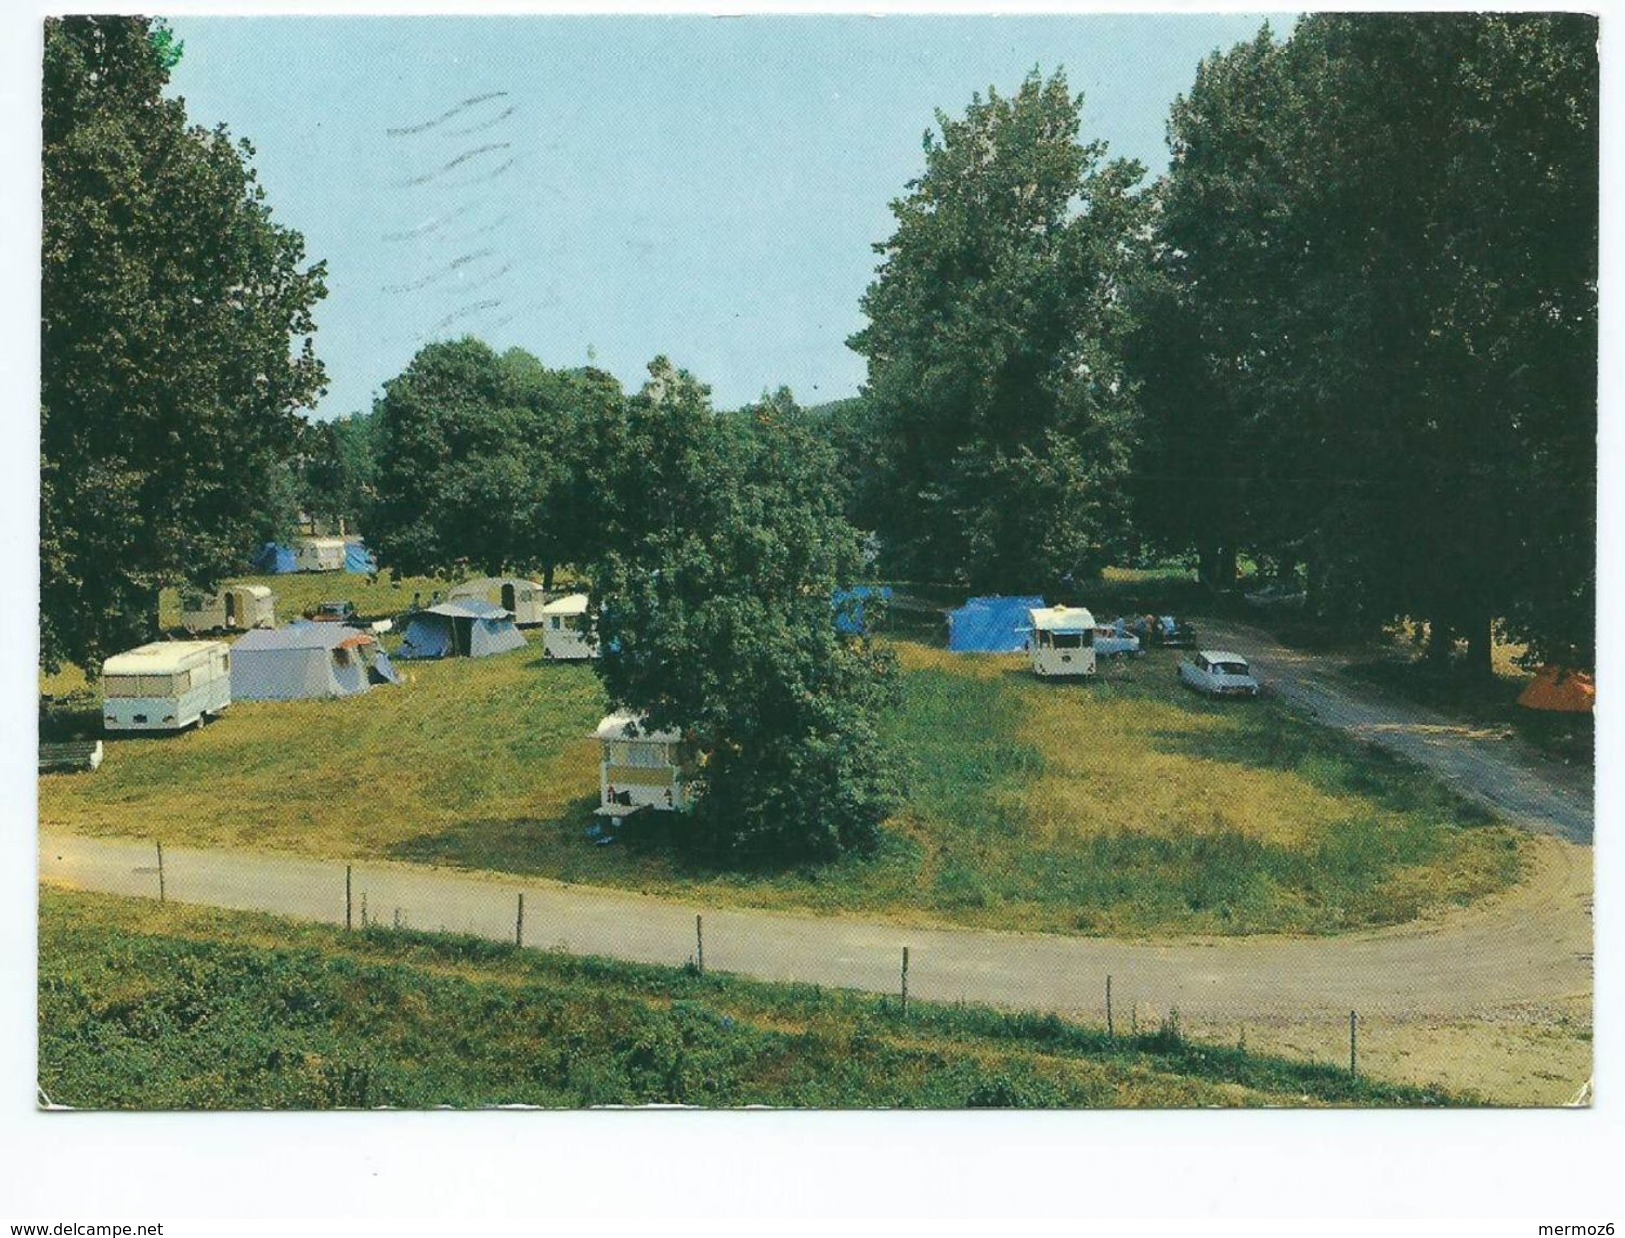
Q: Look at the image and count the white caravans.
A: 7